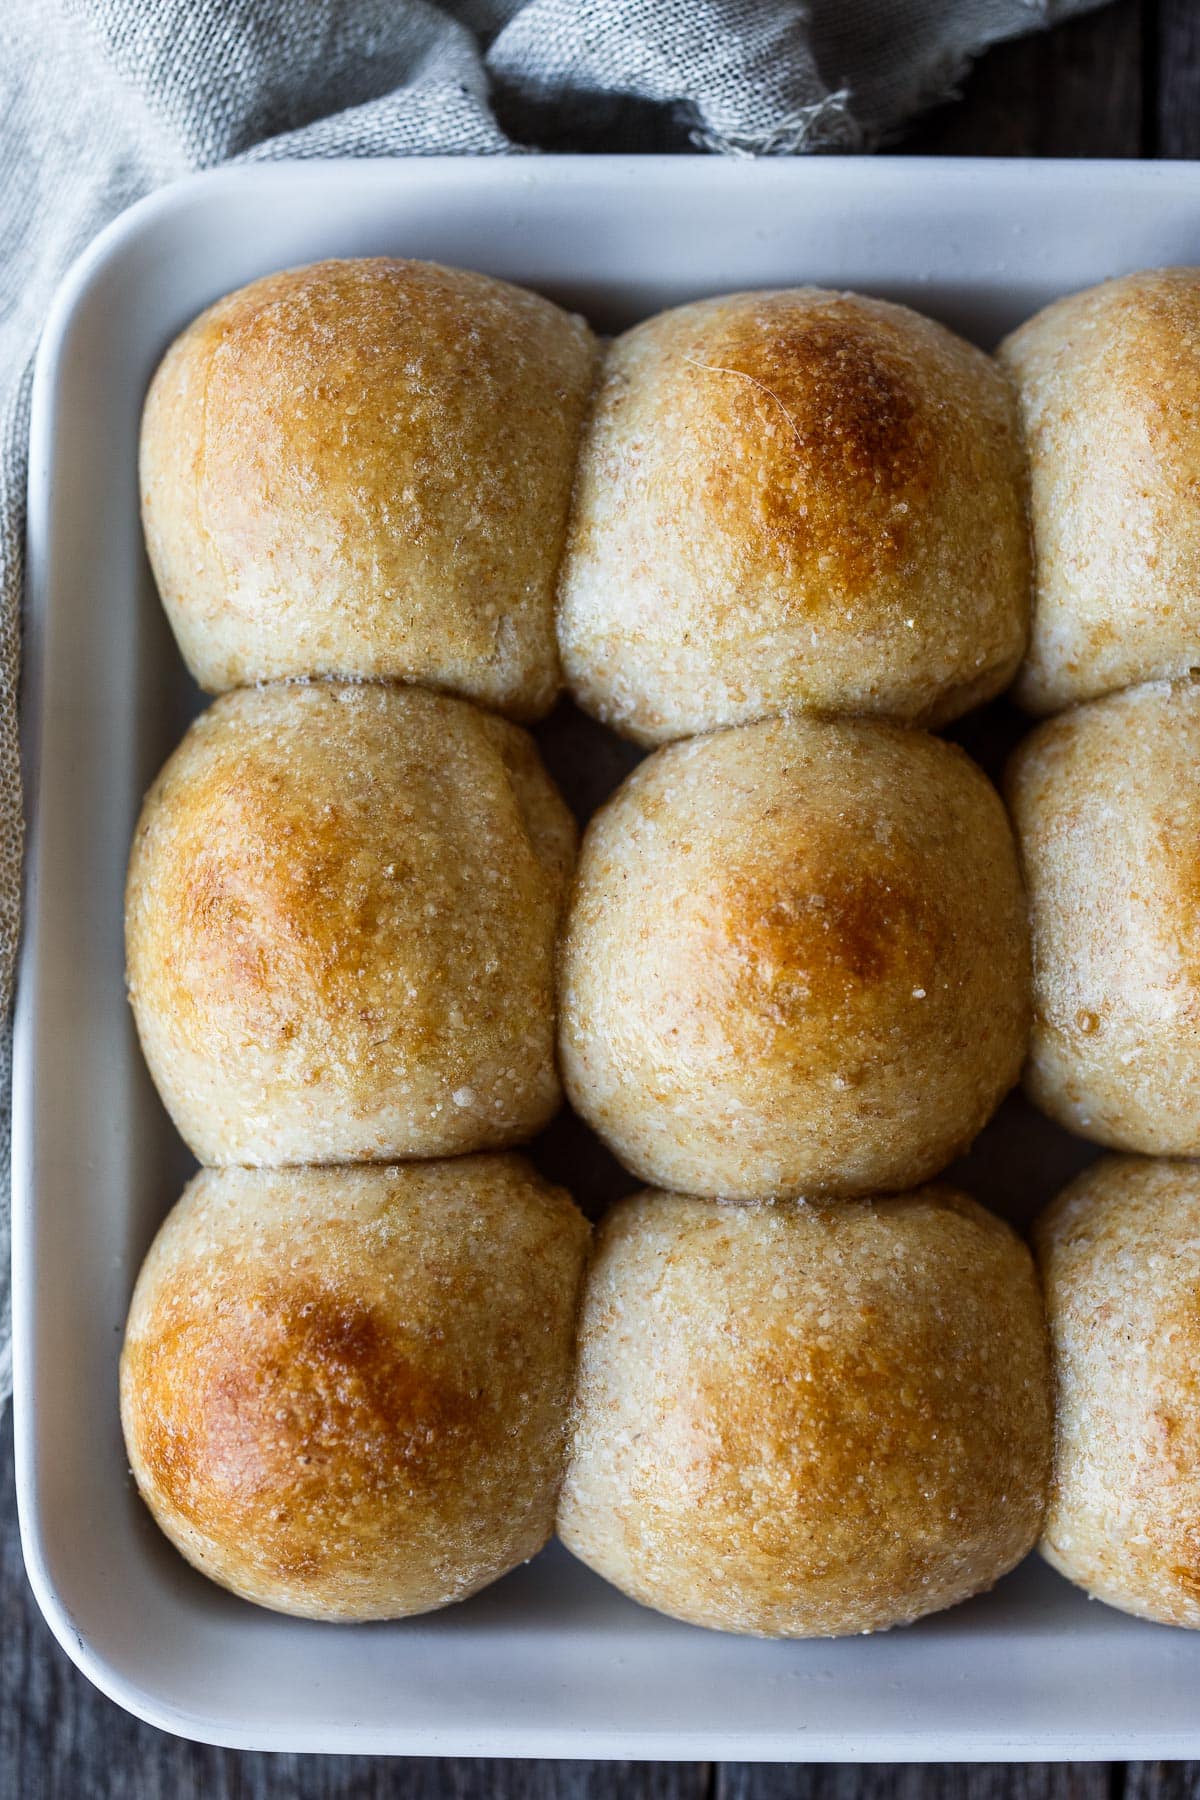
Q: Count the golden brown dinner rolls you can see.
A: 9